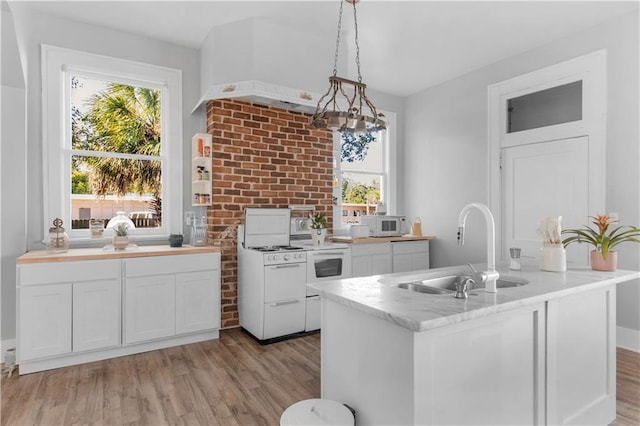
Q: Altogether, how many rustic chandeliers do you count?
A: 1